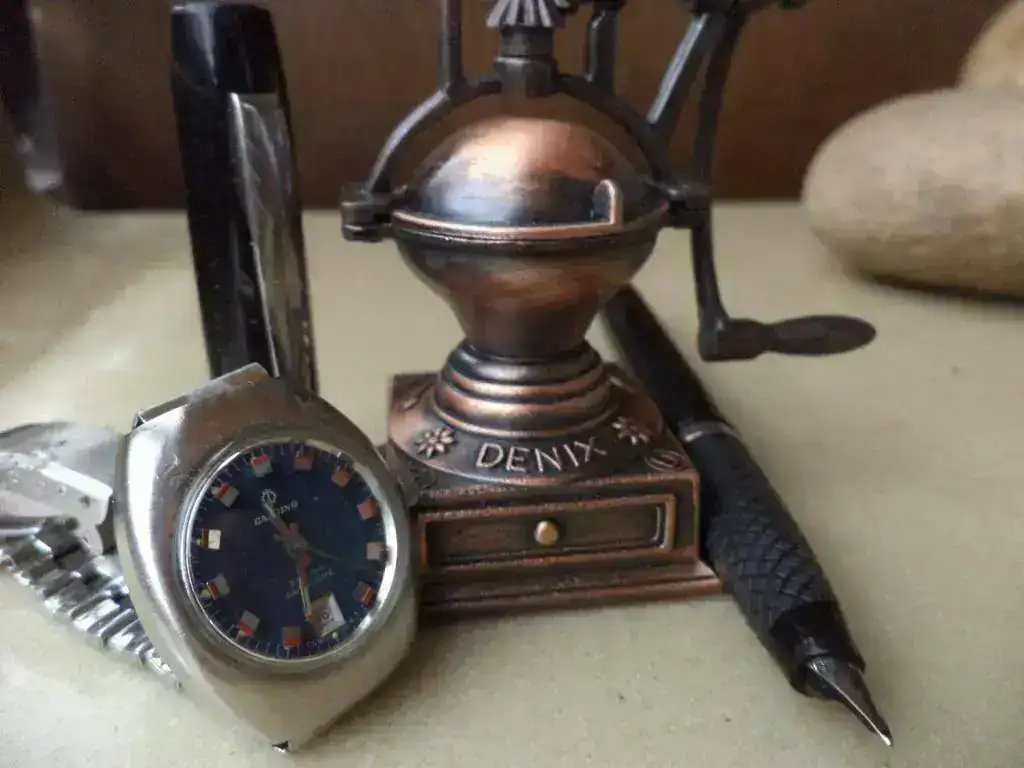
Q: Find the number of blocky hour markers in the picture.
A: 11